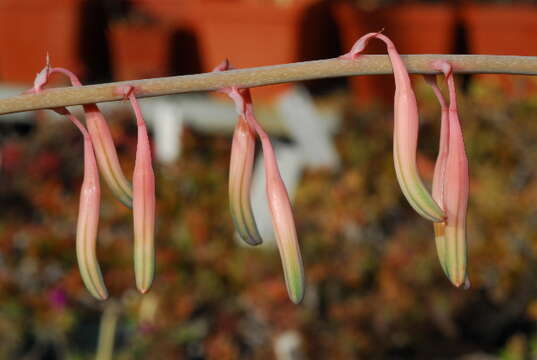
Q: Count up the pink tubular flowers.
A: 8